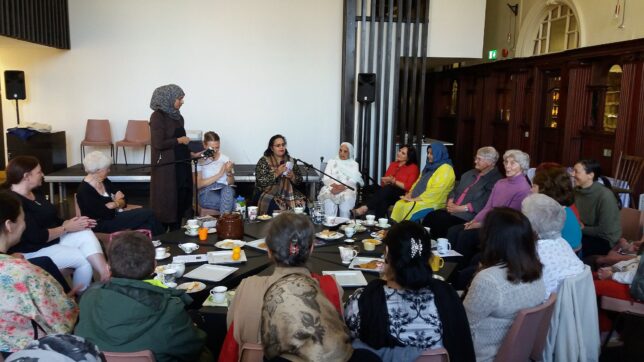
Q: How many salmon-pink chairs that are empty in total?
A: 2